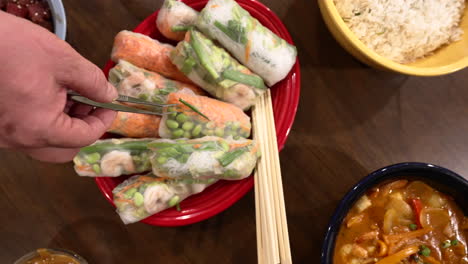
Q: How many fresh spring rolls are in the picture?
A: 10